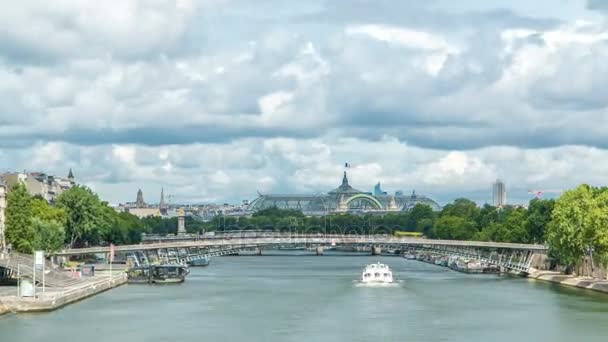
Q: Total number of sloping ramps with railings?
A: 1